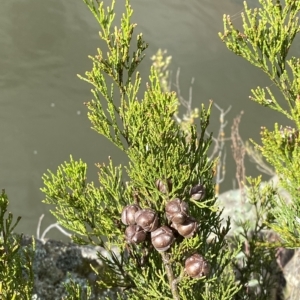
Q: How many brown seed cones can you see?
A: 9